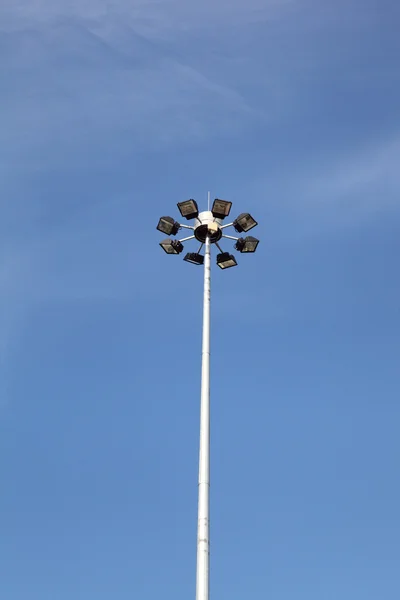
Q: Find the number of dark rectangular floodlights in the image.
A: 8